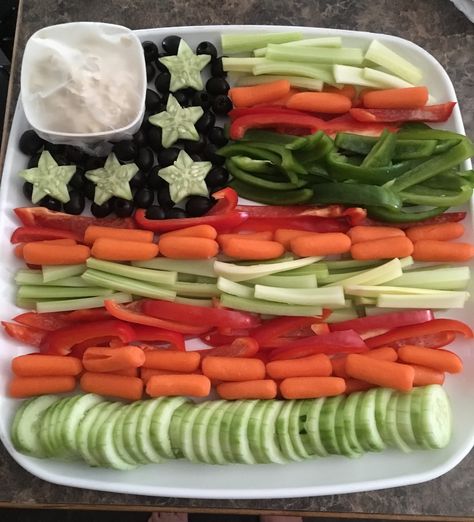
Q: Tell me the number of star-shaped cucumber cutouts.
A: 5